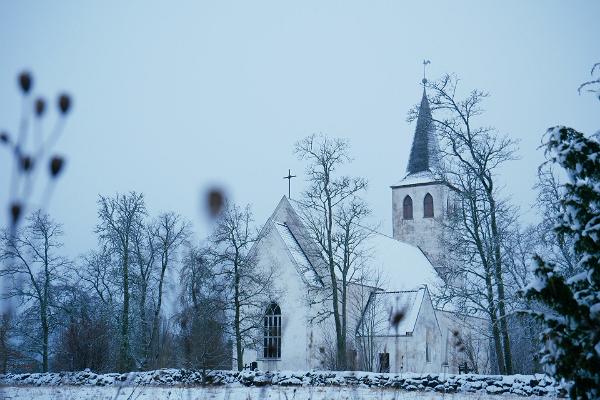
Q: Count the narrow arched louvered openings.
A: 2